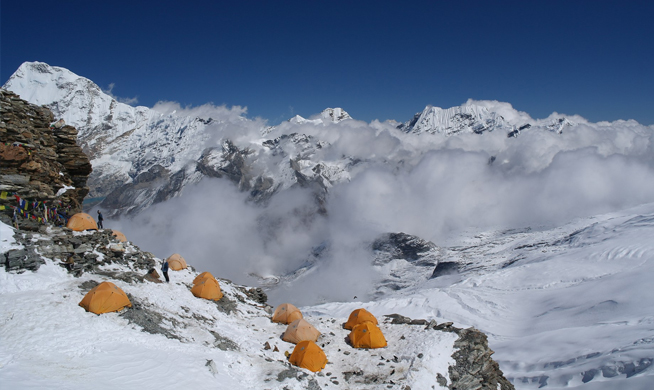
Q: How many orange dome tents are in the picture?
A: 11